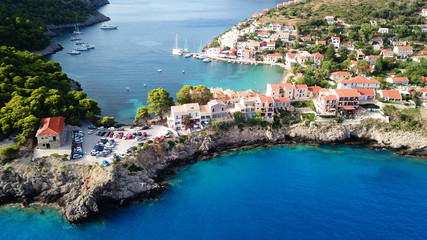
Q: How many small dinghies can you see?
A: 4